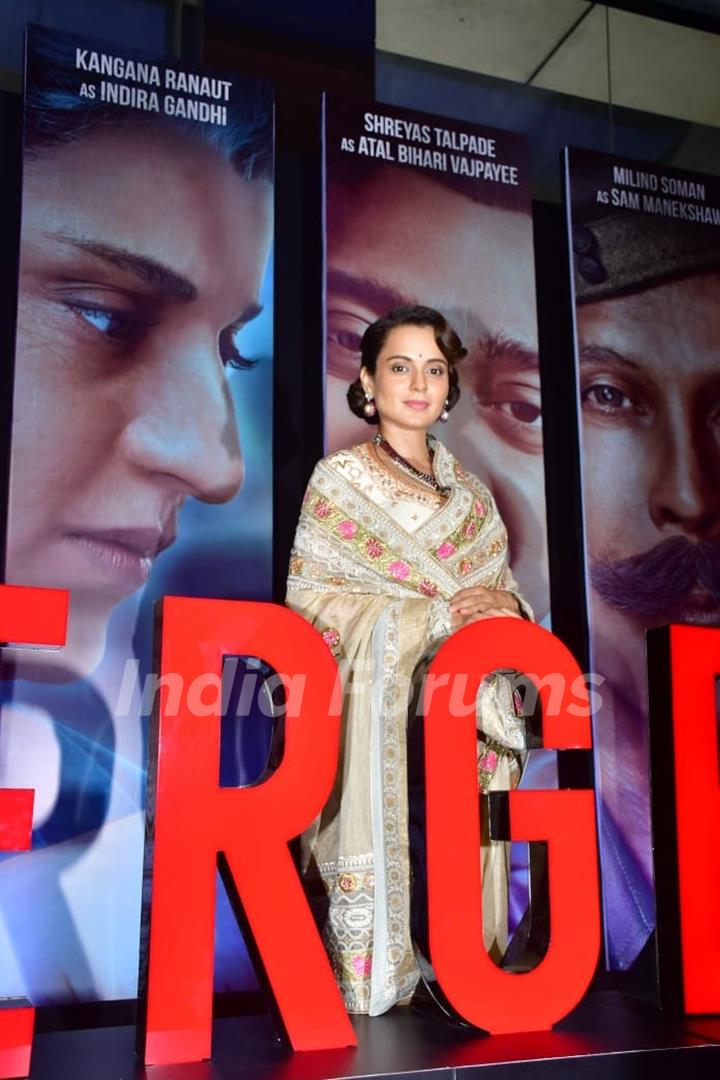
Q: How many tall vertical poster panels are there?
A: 3